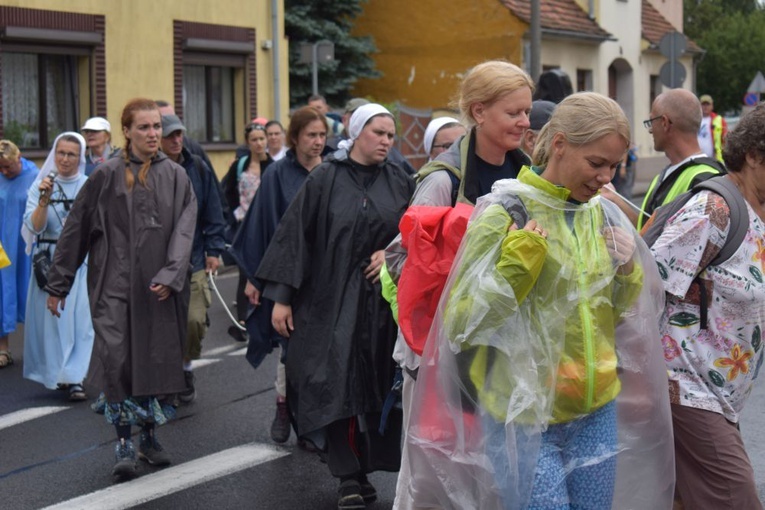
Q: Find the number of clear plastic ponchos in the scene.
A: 1